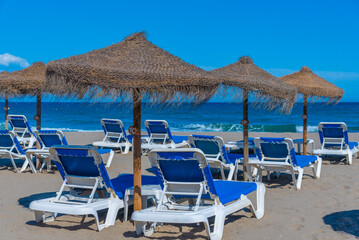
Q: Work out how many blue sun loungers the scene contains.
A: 10